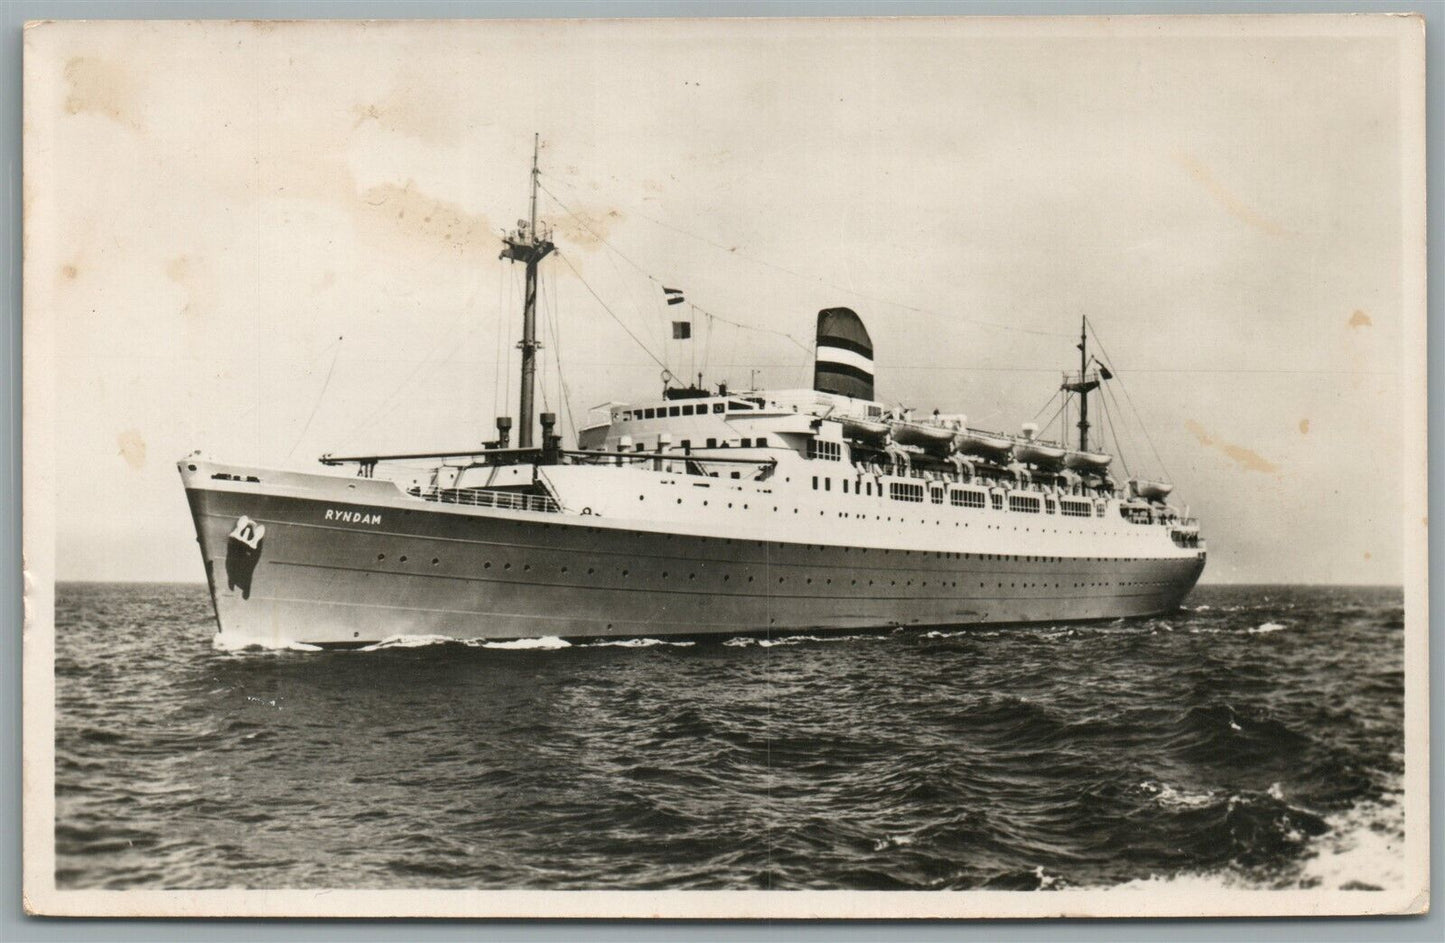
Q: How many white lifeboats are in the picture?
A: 6